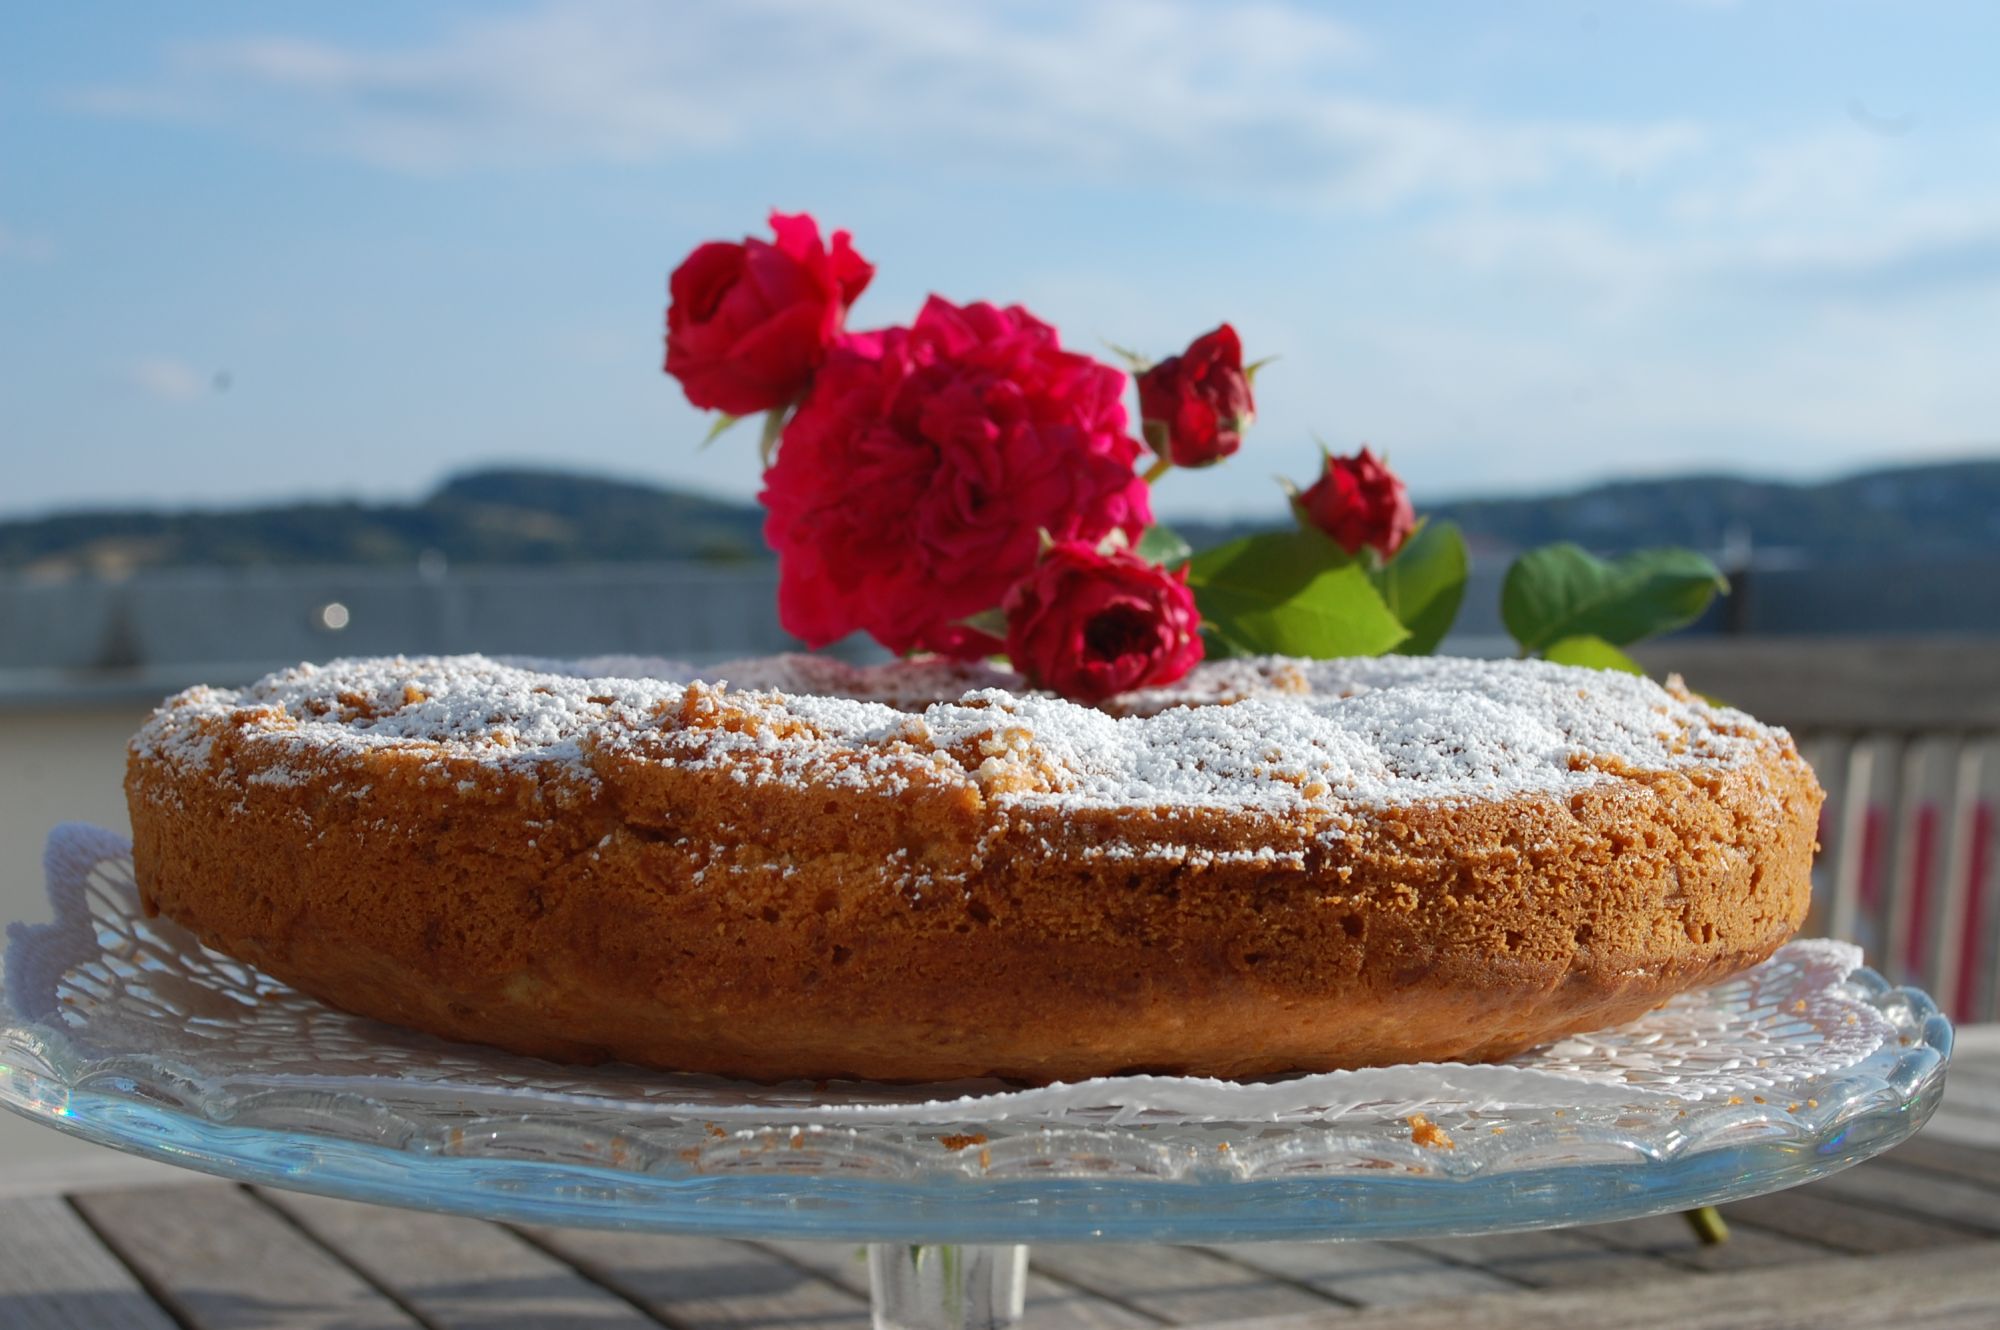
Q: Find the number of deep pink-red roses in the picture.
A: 5